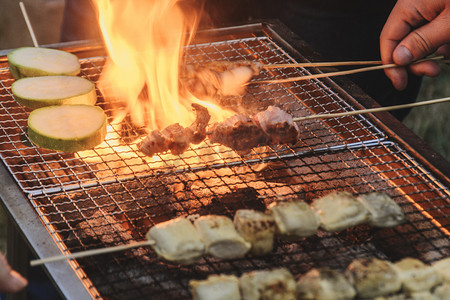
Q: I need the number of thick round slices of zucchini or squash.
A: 3